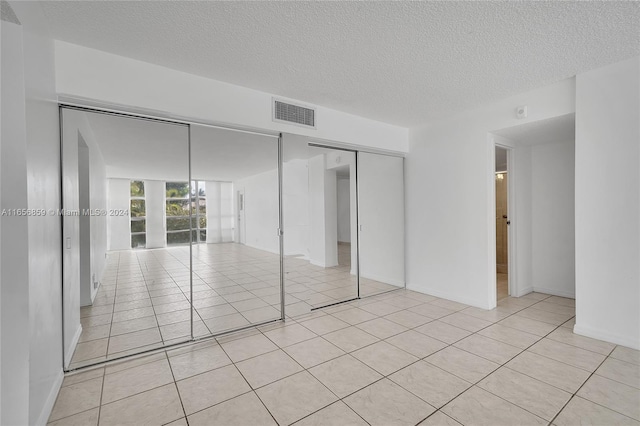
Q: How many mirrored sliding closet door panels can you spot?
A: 4